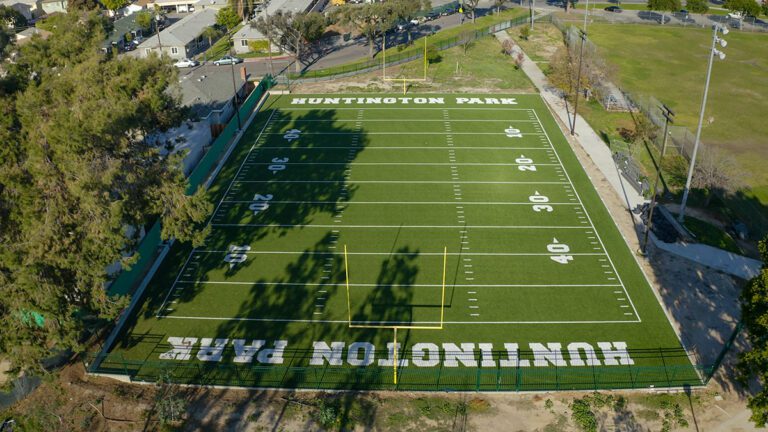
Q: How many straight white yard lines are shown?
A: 11